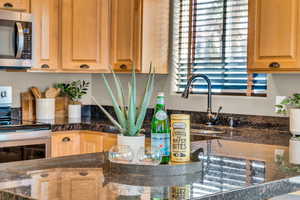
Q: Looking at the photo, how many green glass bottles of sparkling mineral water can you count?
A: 1